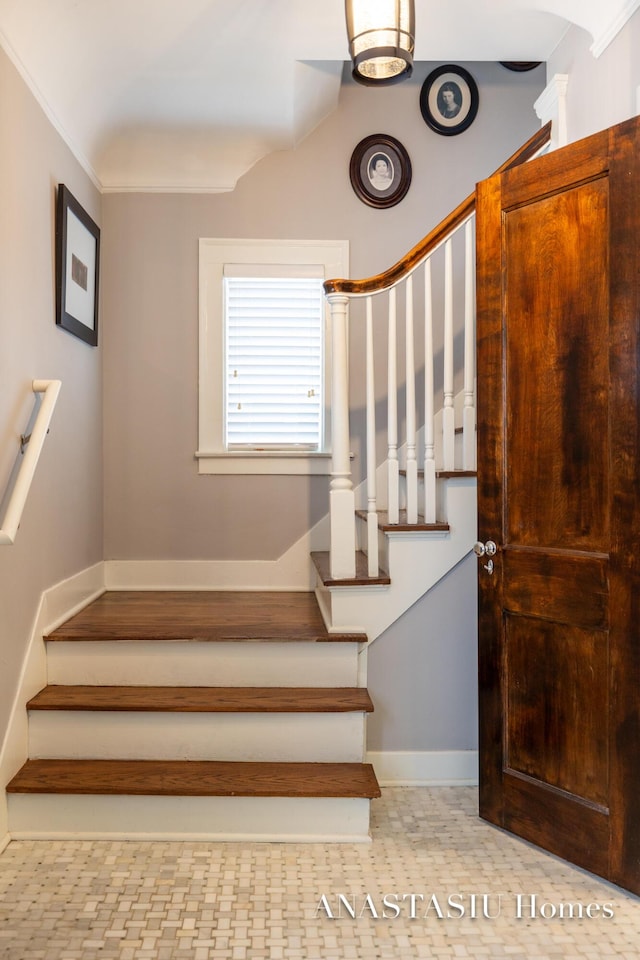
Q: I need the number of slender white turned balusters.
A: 6